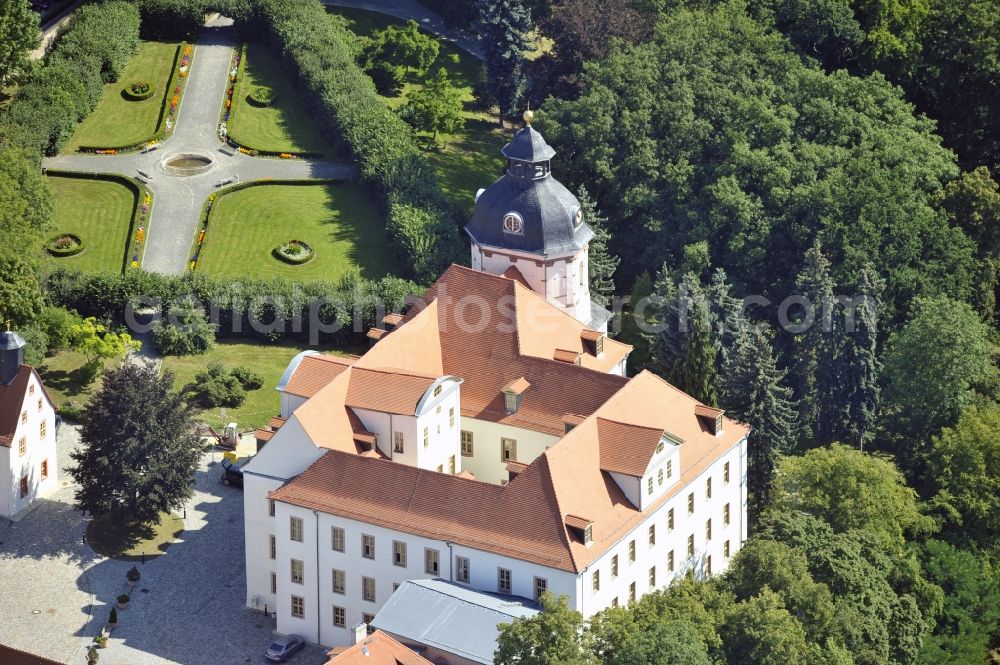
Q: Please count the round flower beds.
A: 4